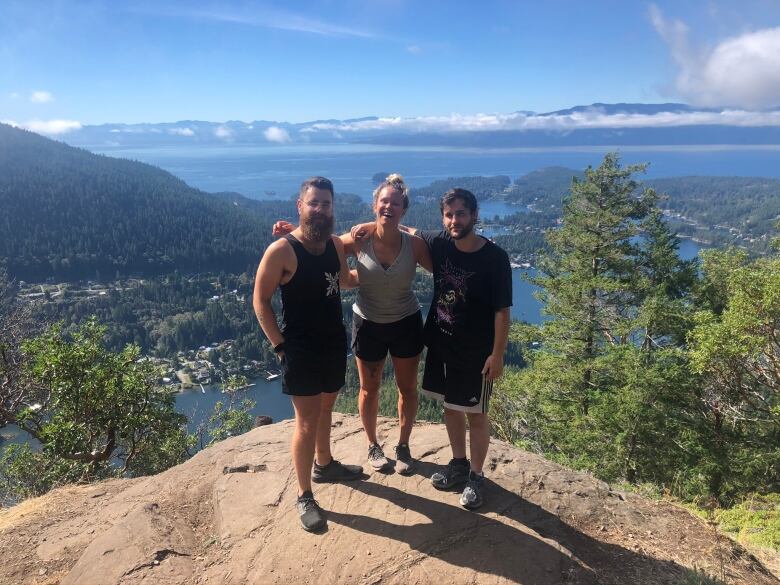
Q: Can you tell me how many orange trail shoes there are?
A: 0